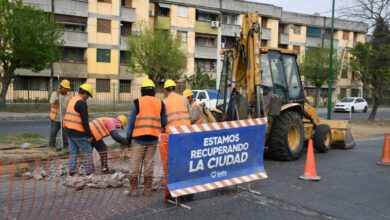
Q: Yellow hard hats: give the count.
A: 6